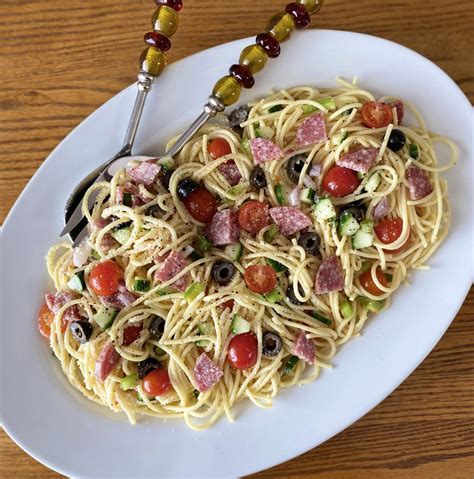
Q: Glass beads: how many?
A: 11